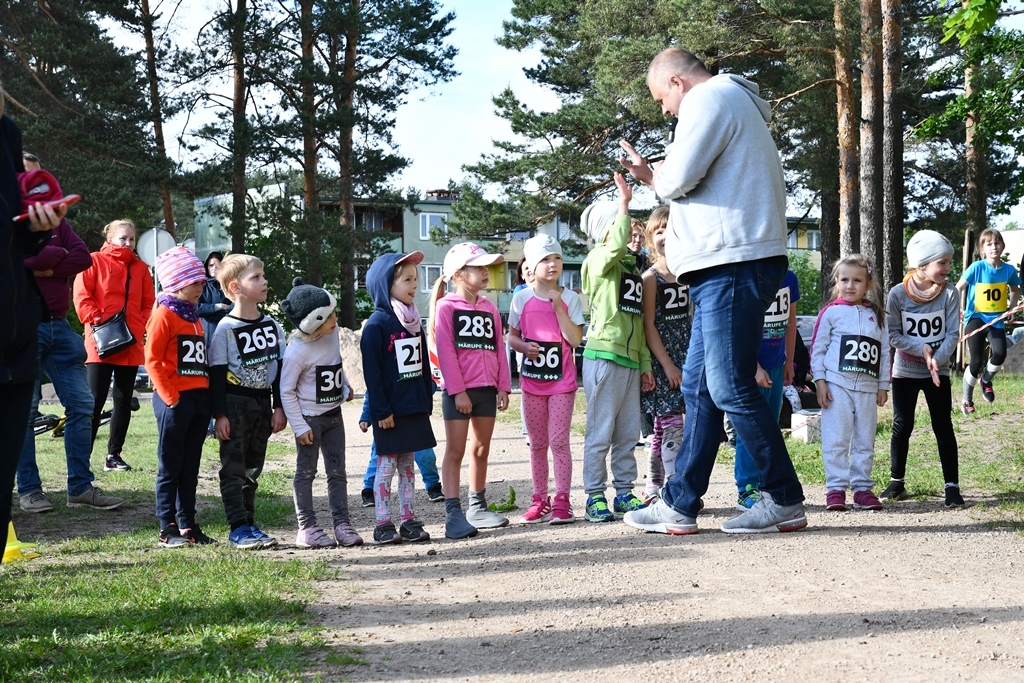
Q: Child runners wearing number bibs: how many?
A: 12